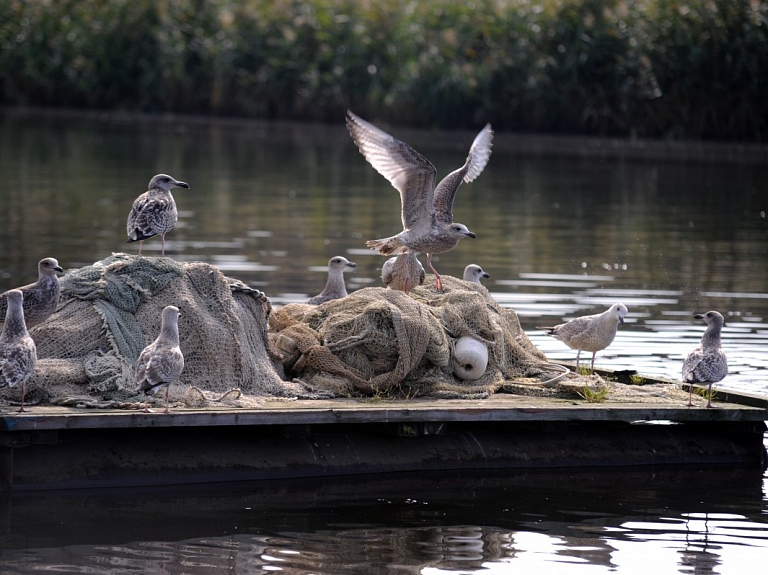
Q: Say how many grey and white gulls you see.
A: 10